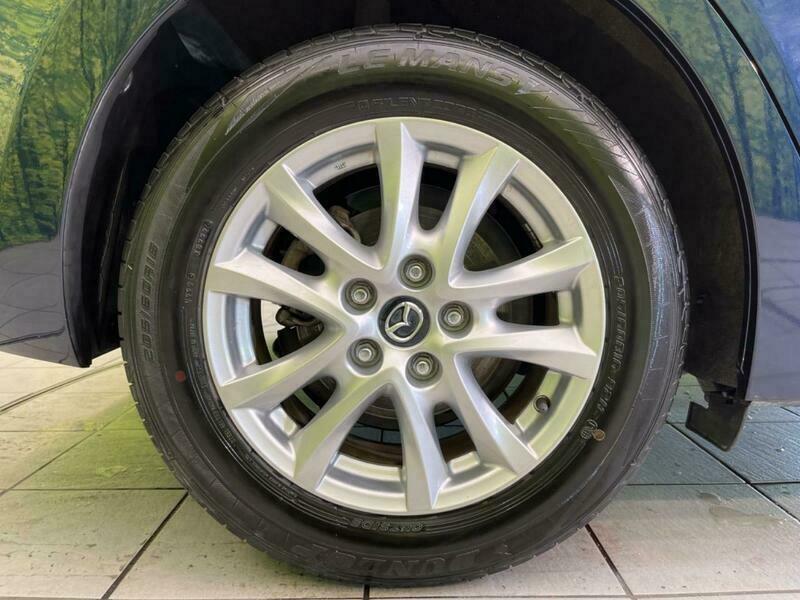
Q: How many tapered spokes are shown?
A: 10